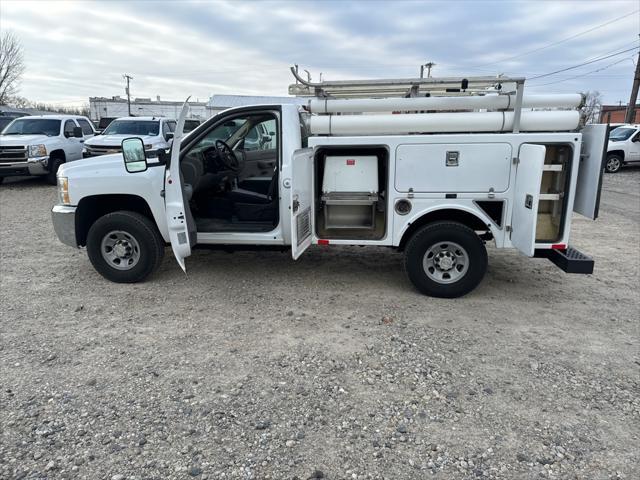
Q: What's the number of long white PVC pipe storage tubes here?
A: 2